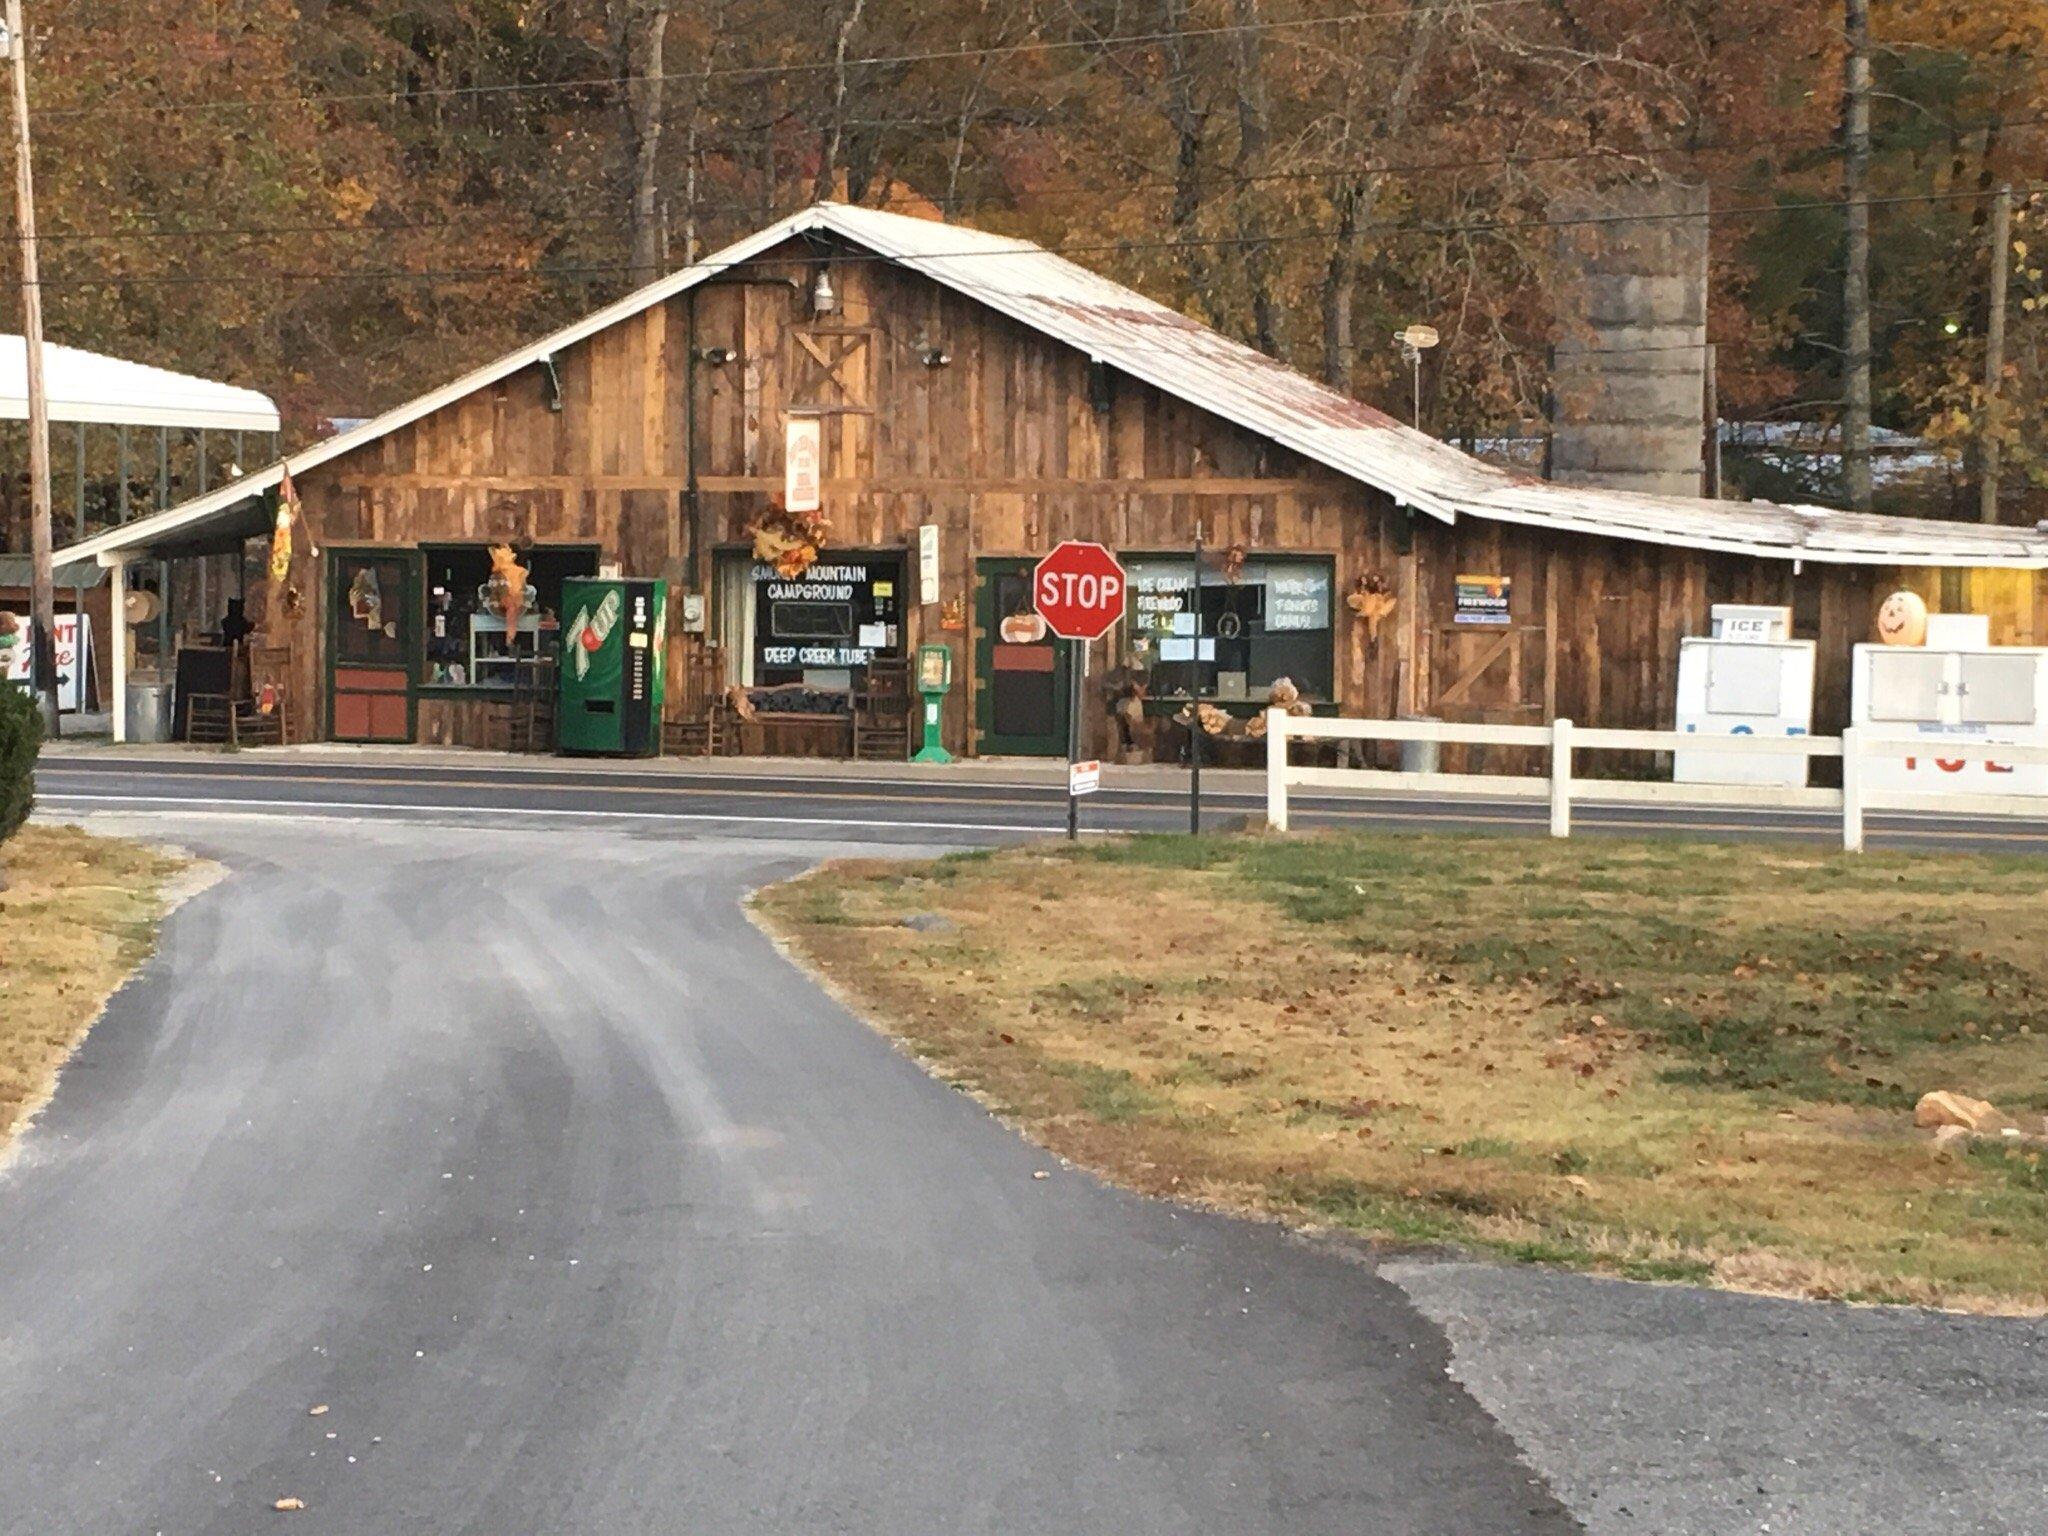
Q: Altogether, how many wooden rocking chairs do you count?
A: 5